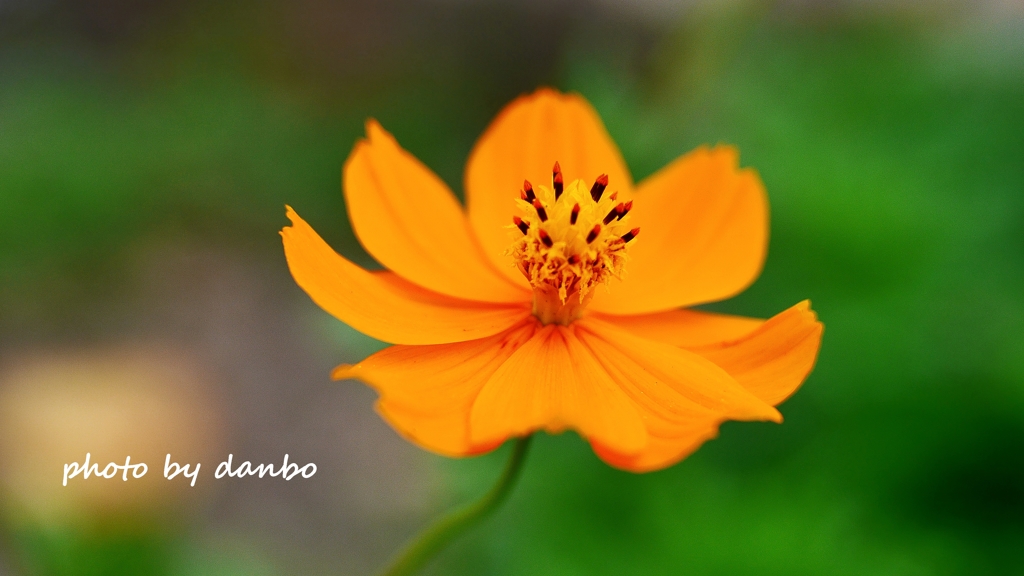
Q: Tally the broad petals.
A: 8